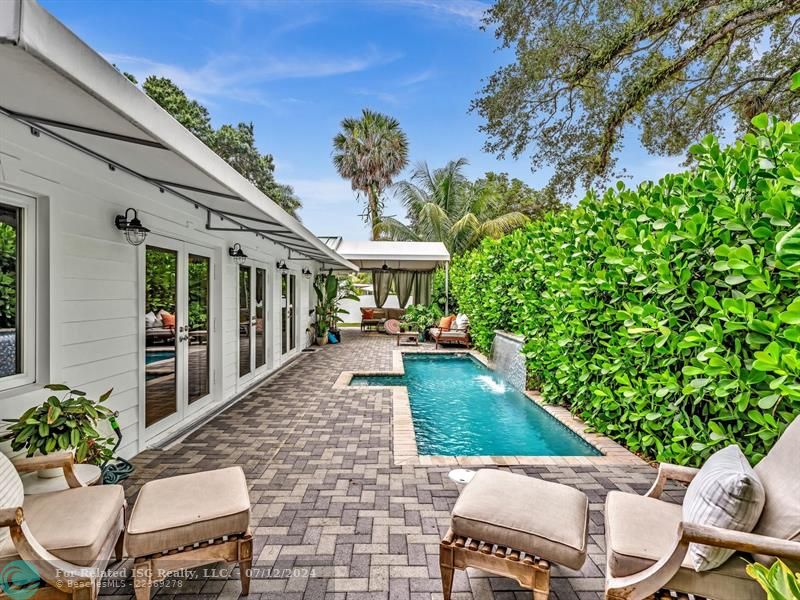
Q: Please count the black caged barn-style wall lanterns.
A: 4